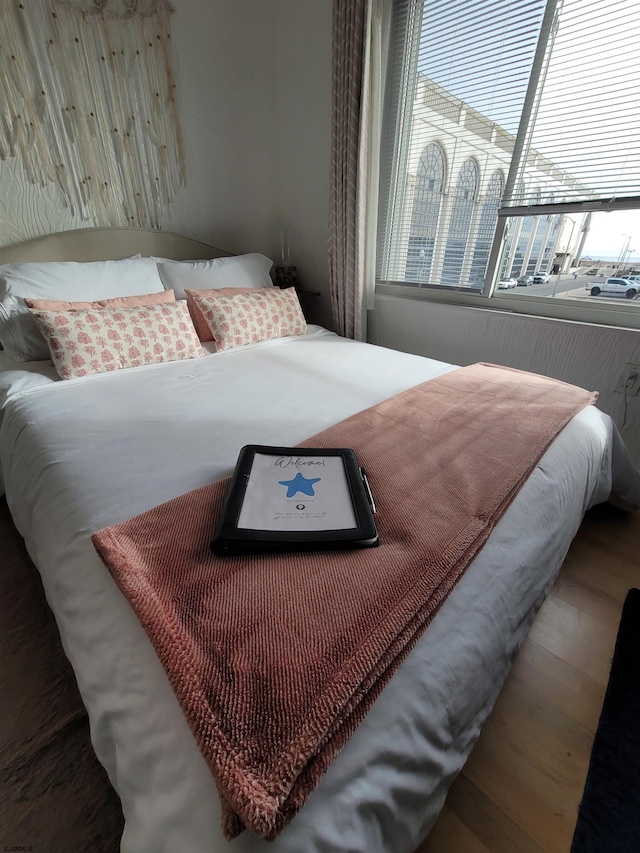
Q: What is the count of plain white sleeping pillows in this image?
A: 2